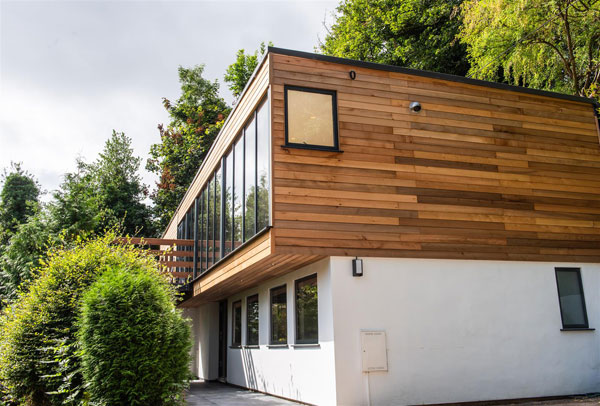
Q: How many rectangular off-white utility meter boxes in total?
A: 1